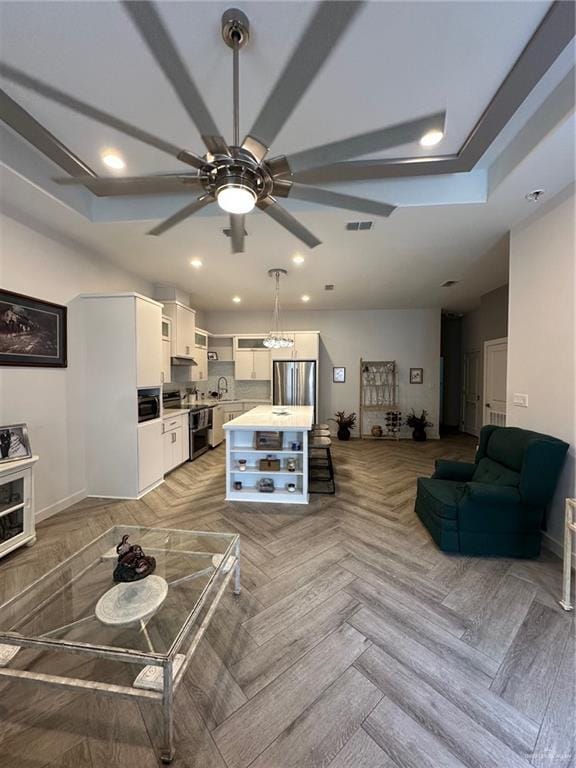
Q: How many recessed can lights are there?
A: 6